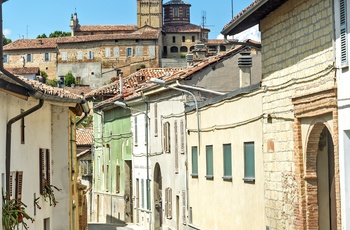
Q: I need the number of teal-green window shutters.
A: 4